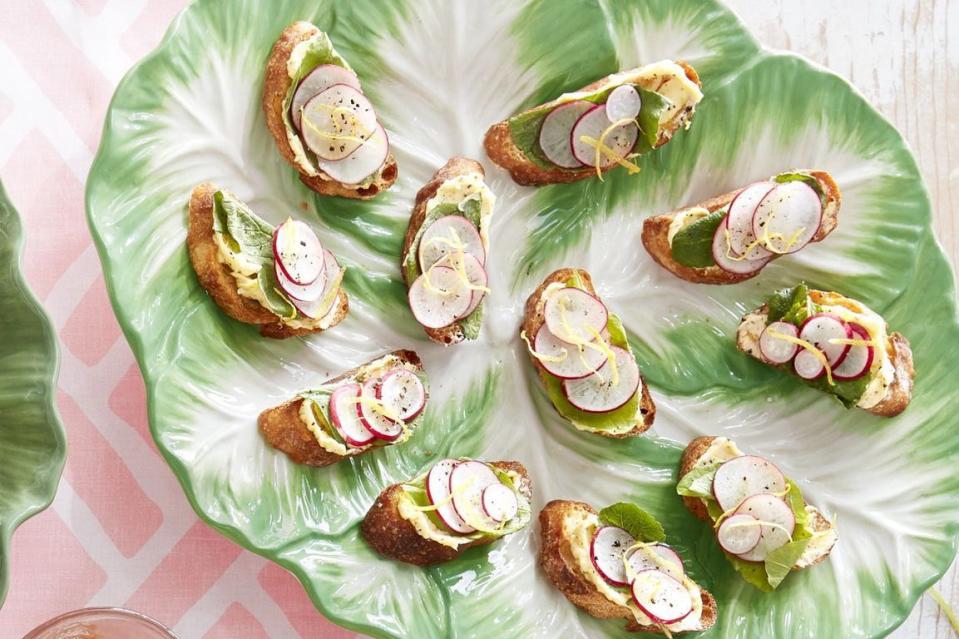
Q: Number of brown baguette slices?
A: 11